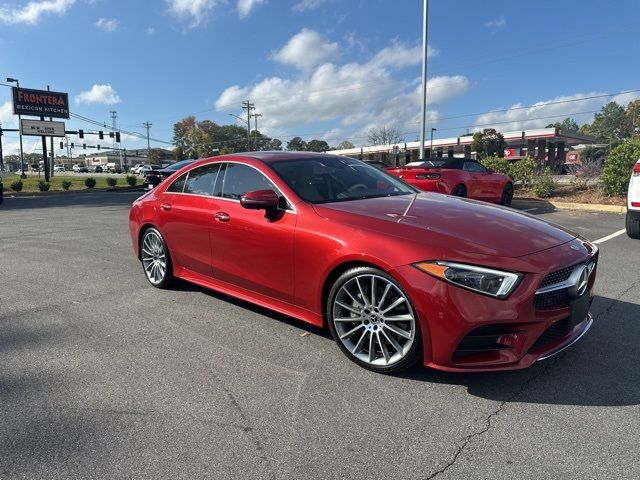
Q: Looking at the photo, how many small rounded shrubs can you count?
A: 6